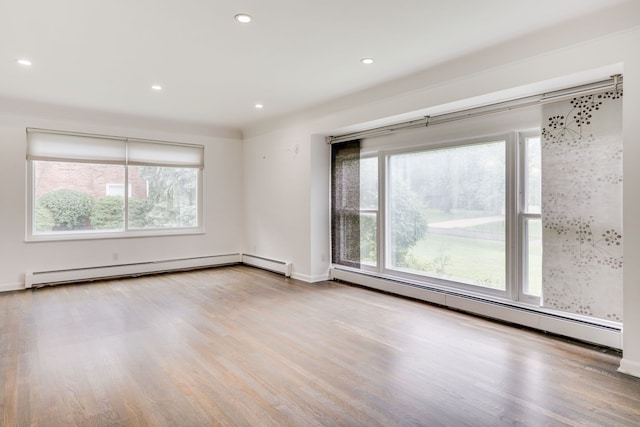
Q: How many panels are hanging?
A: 2